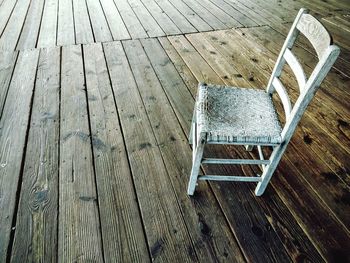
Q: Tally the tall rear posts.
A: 2